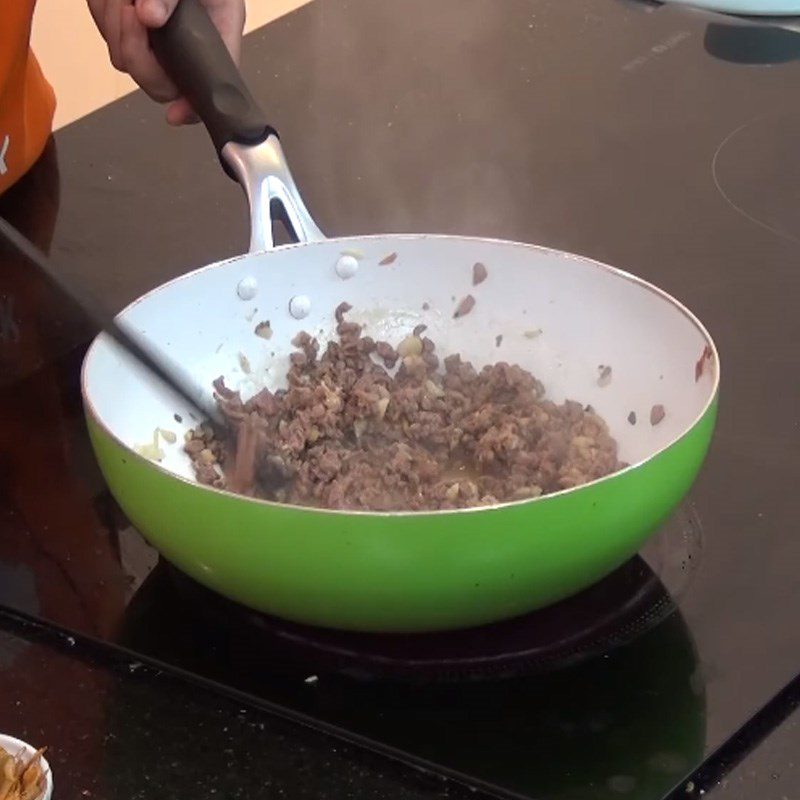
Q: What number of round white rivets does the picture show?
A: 3